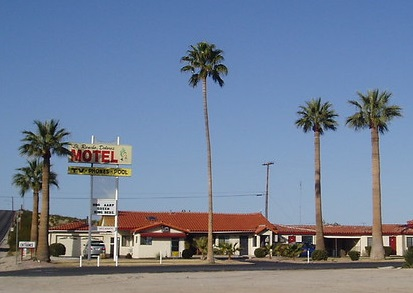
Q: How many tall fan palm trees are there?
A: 5